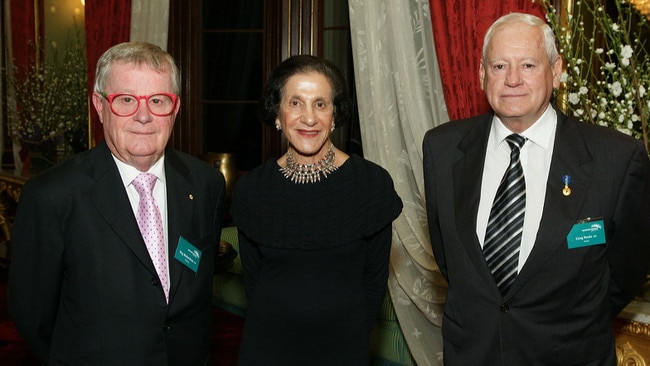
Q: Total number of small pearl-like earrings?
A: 2